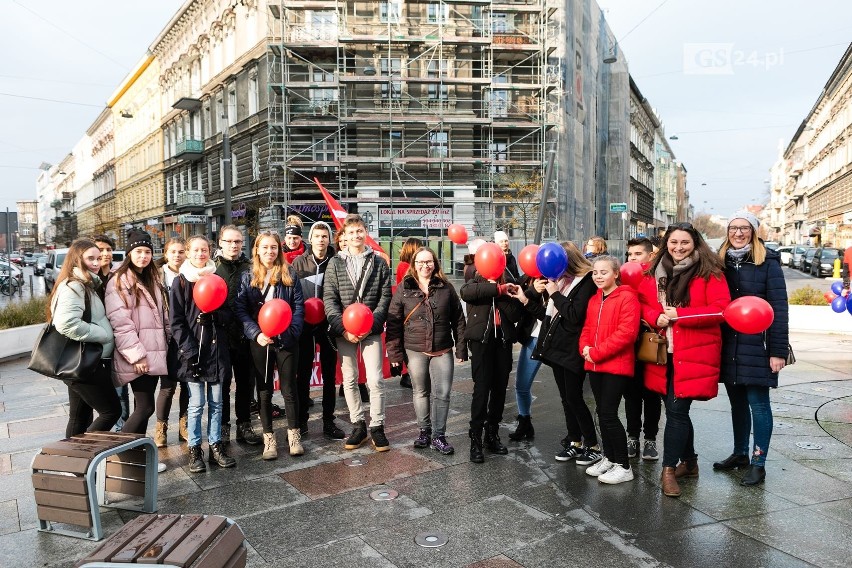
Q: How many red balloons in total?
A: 10